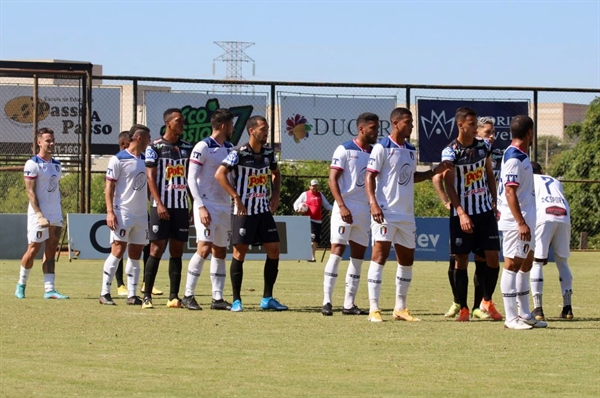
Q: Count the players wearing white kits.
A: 7